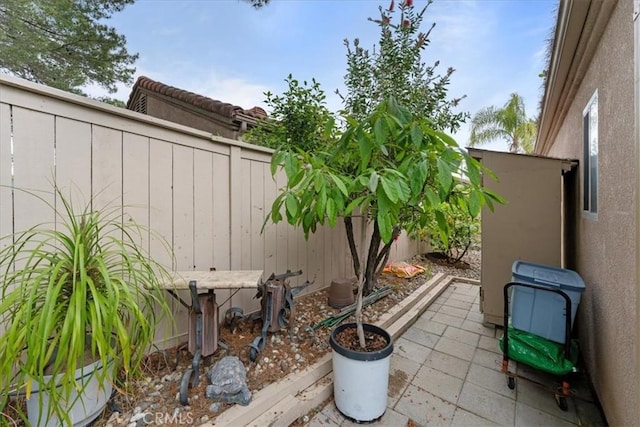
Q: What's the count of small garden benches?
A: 1